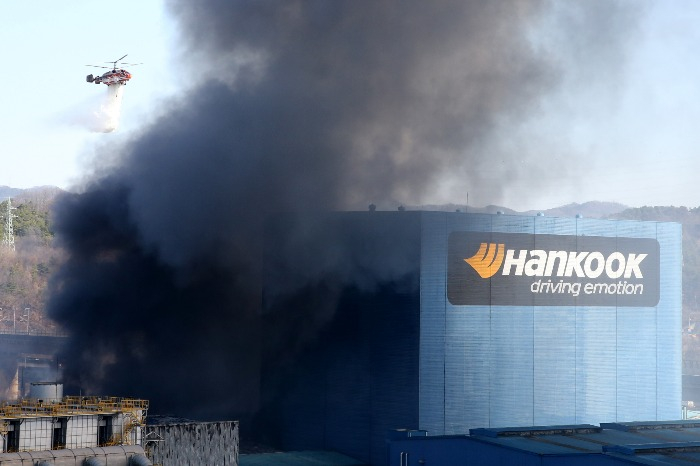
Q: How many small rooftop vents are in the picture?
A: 6